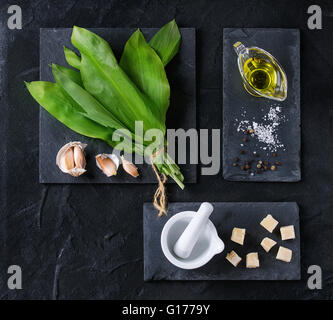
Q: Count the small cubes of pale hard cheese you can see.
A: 7